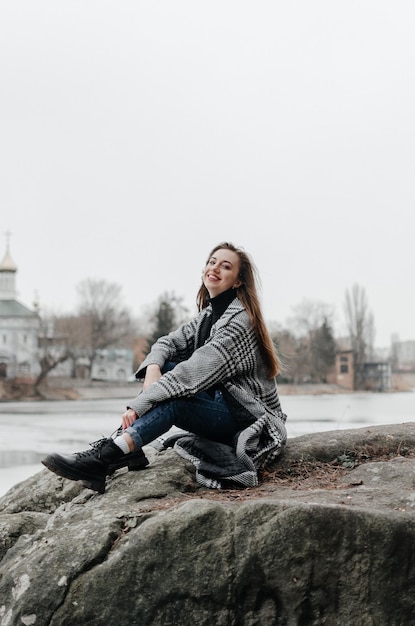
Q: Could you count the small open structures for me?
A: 1